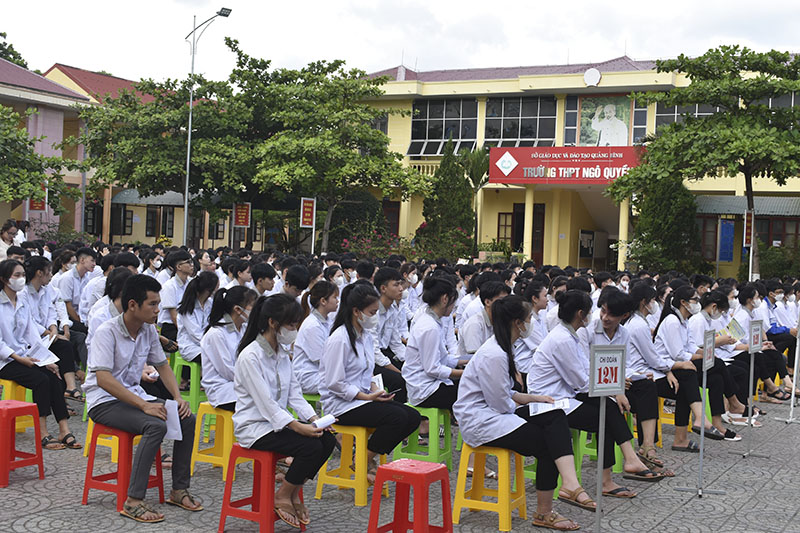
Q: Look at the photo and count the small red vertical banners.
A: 4